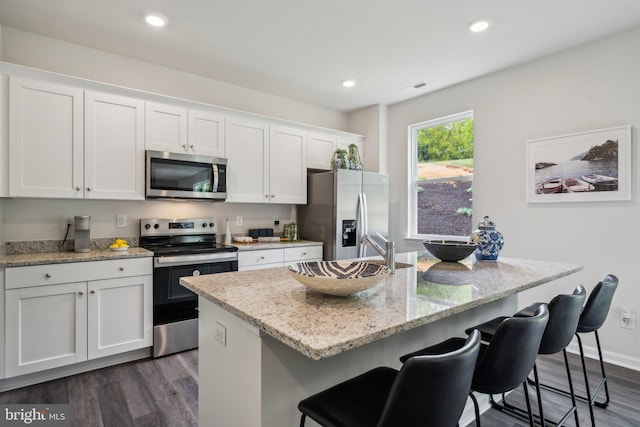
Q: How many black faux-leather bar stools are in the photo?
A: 4